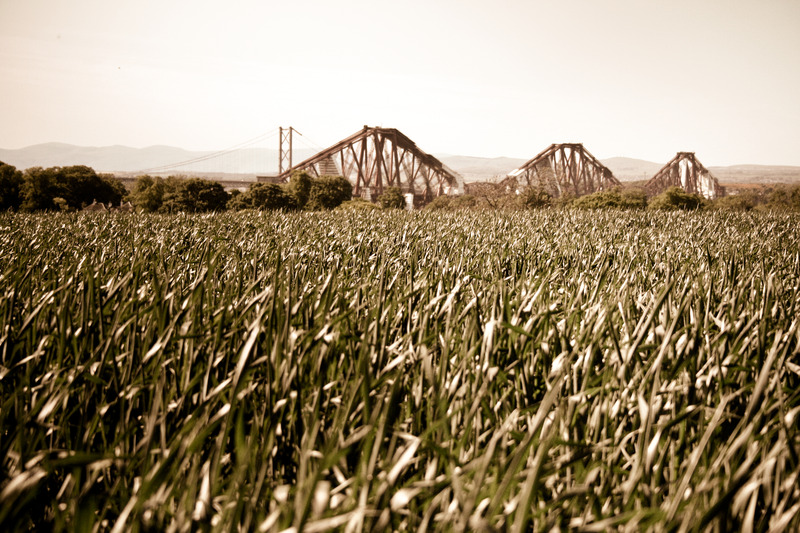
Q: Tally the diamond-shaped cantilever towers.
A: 3